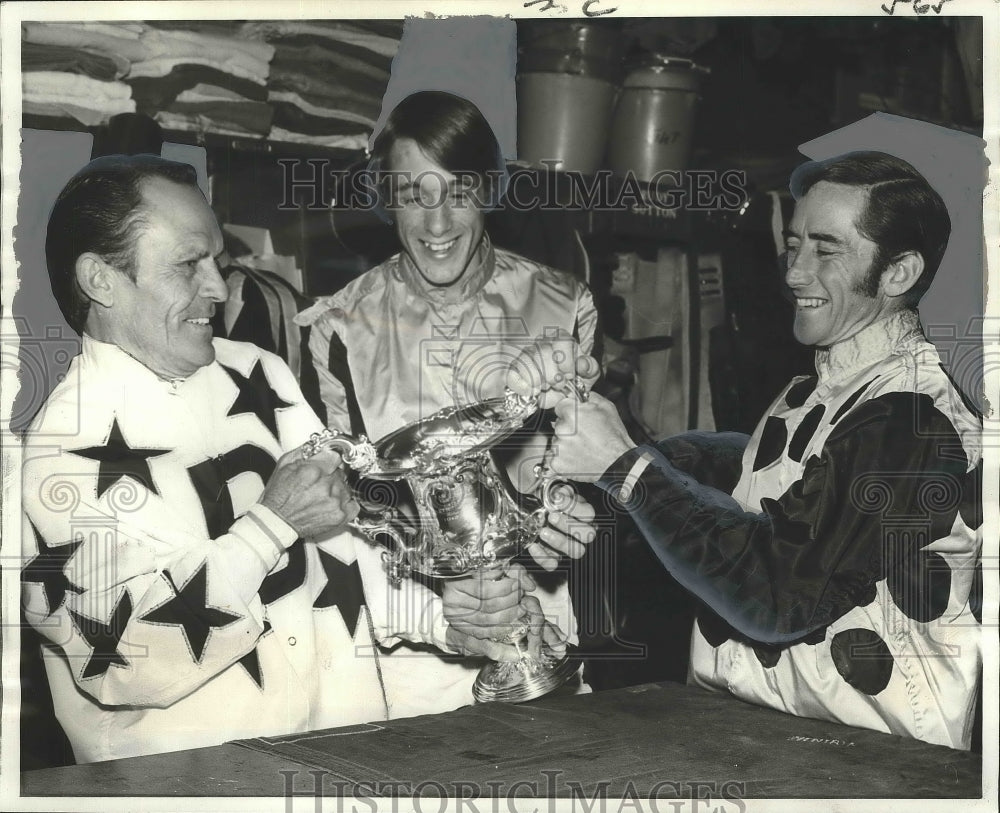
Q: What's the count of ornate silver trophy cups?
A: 1